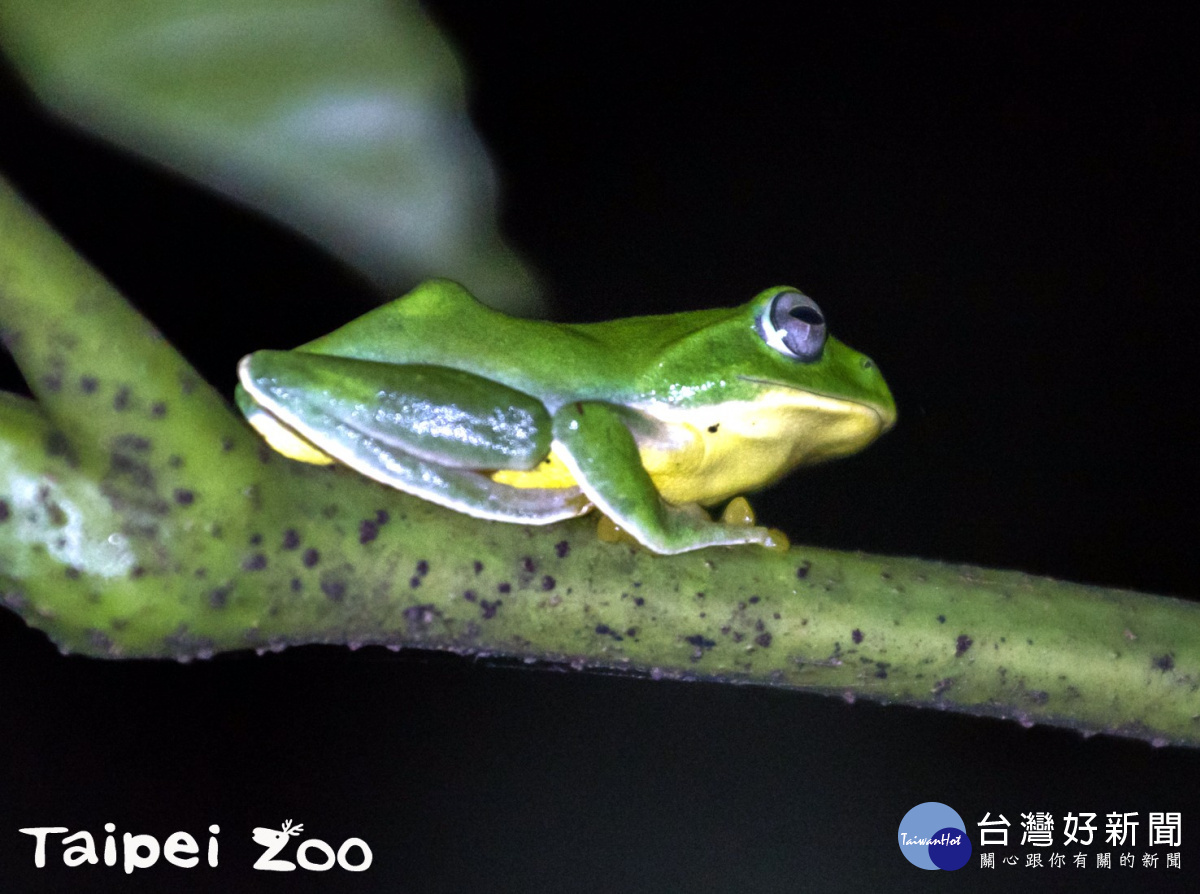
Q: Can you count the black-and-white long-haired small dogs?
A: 0